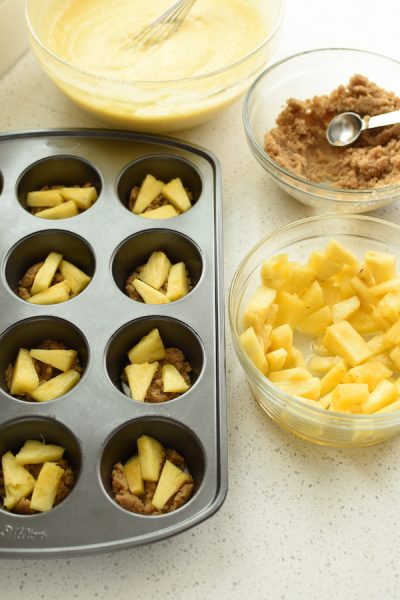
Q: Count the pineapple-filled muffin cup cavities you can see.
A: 8